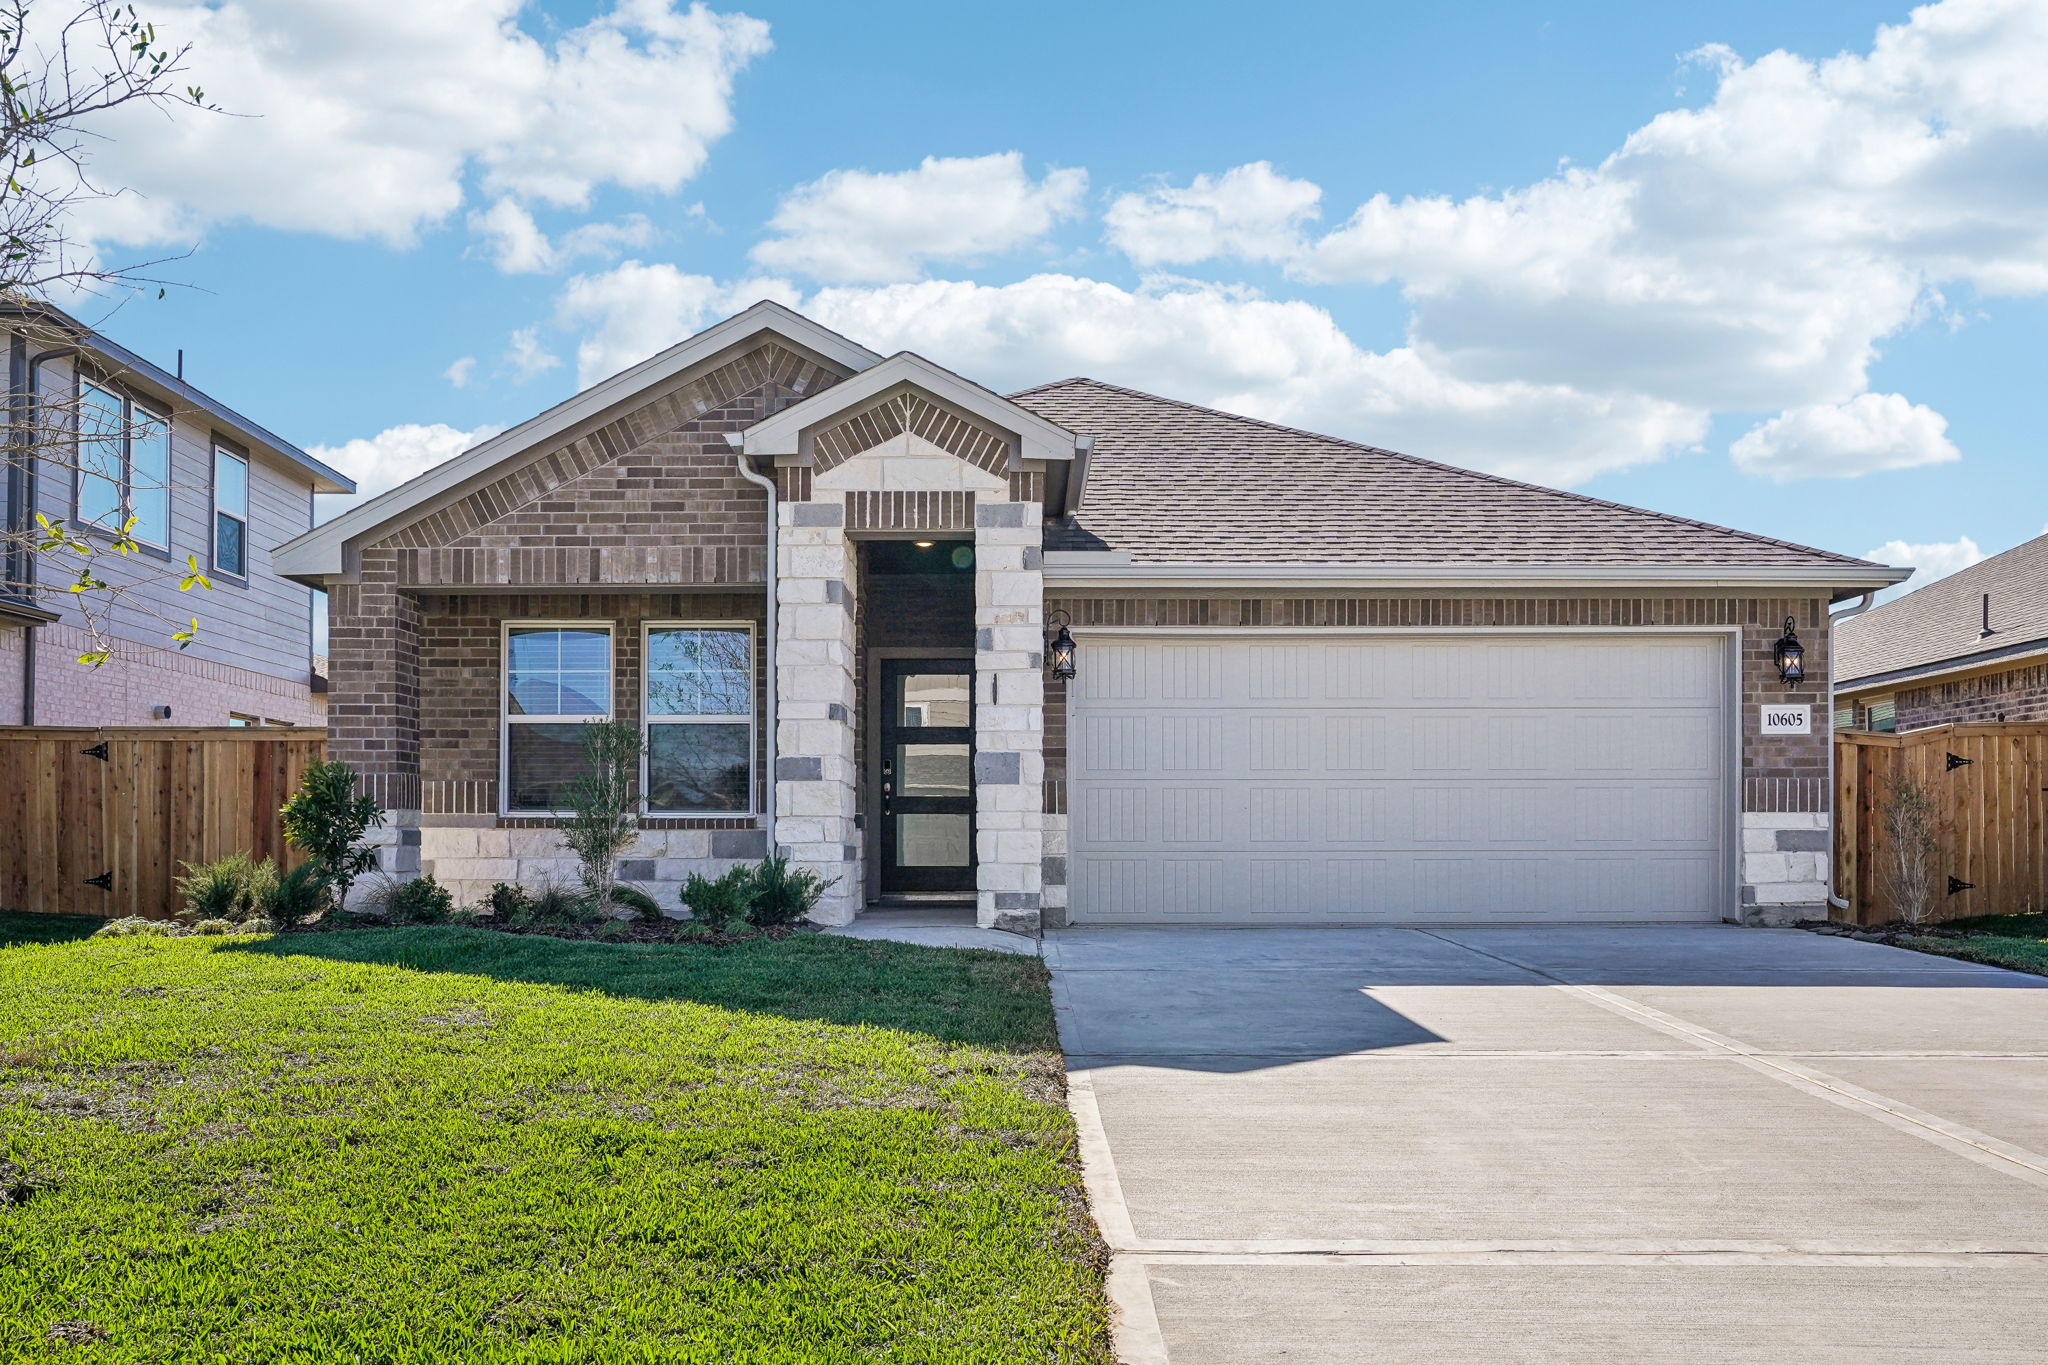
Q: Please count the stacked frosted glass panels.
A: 3